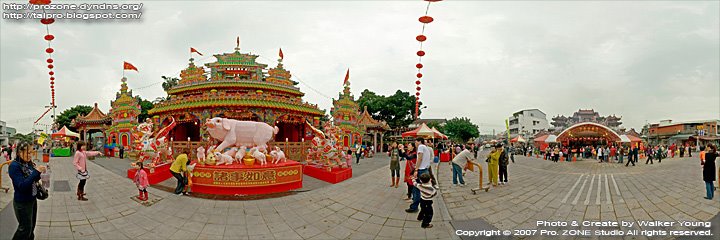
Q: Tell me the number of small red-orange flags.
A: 5